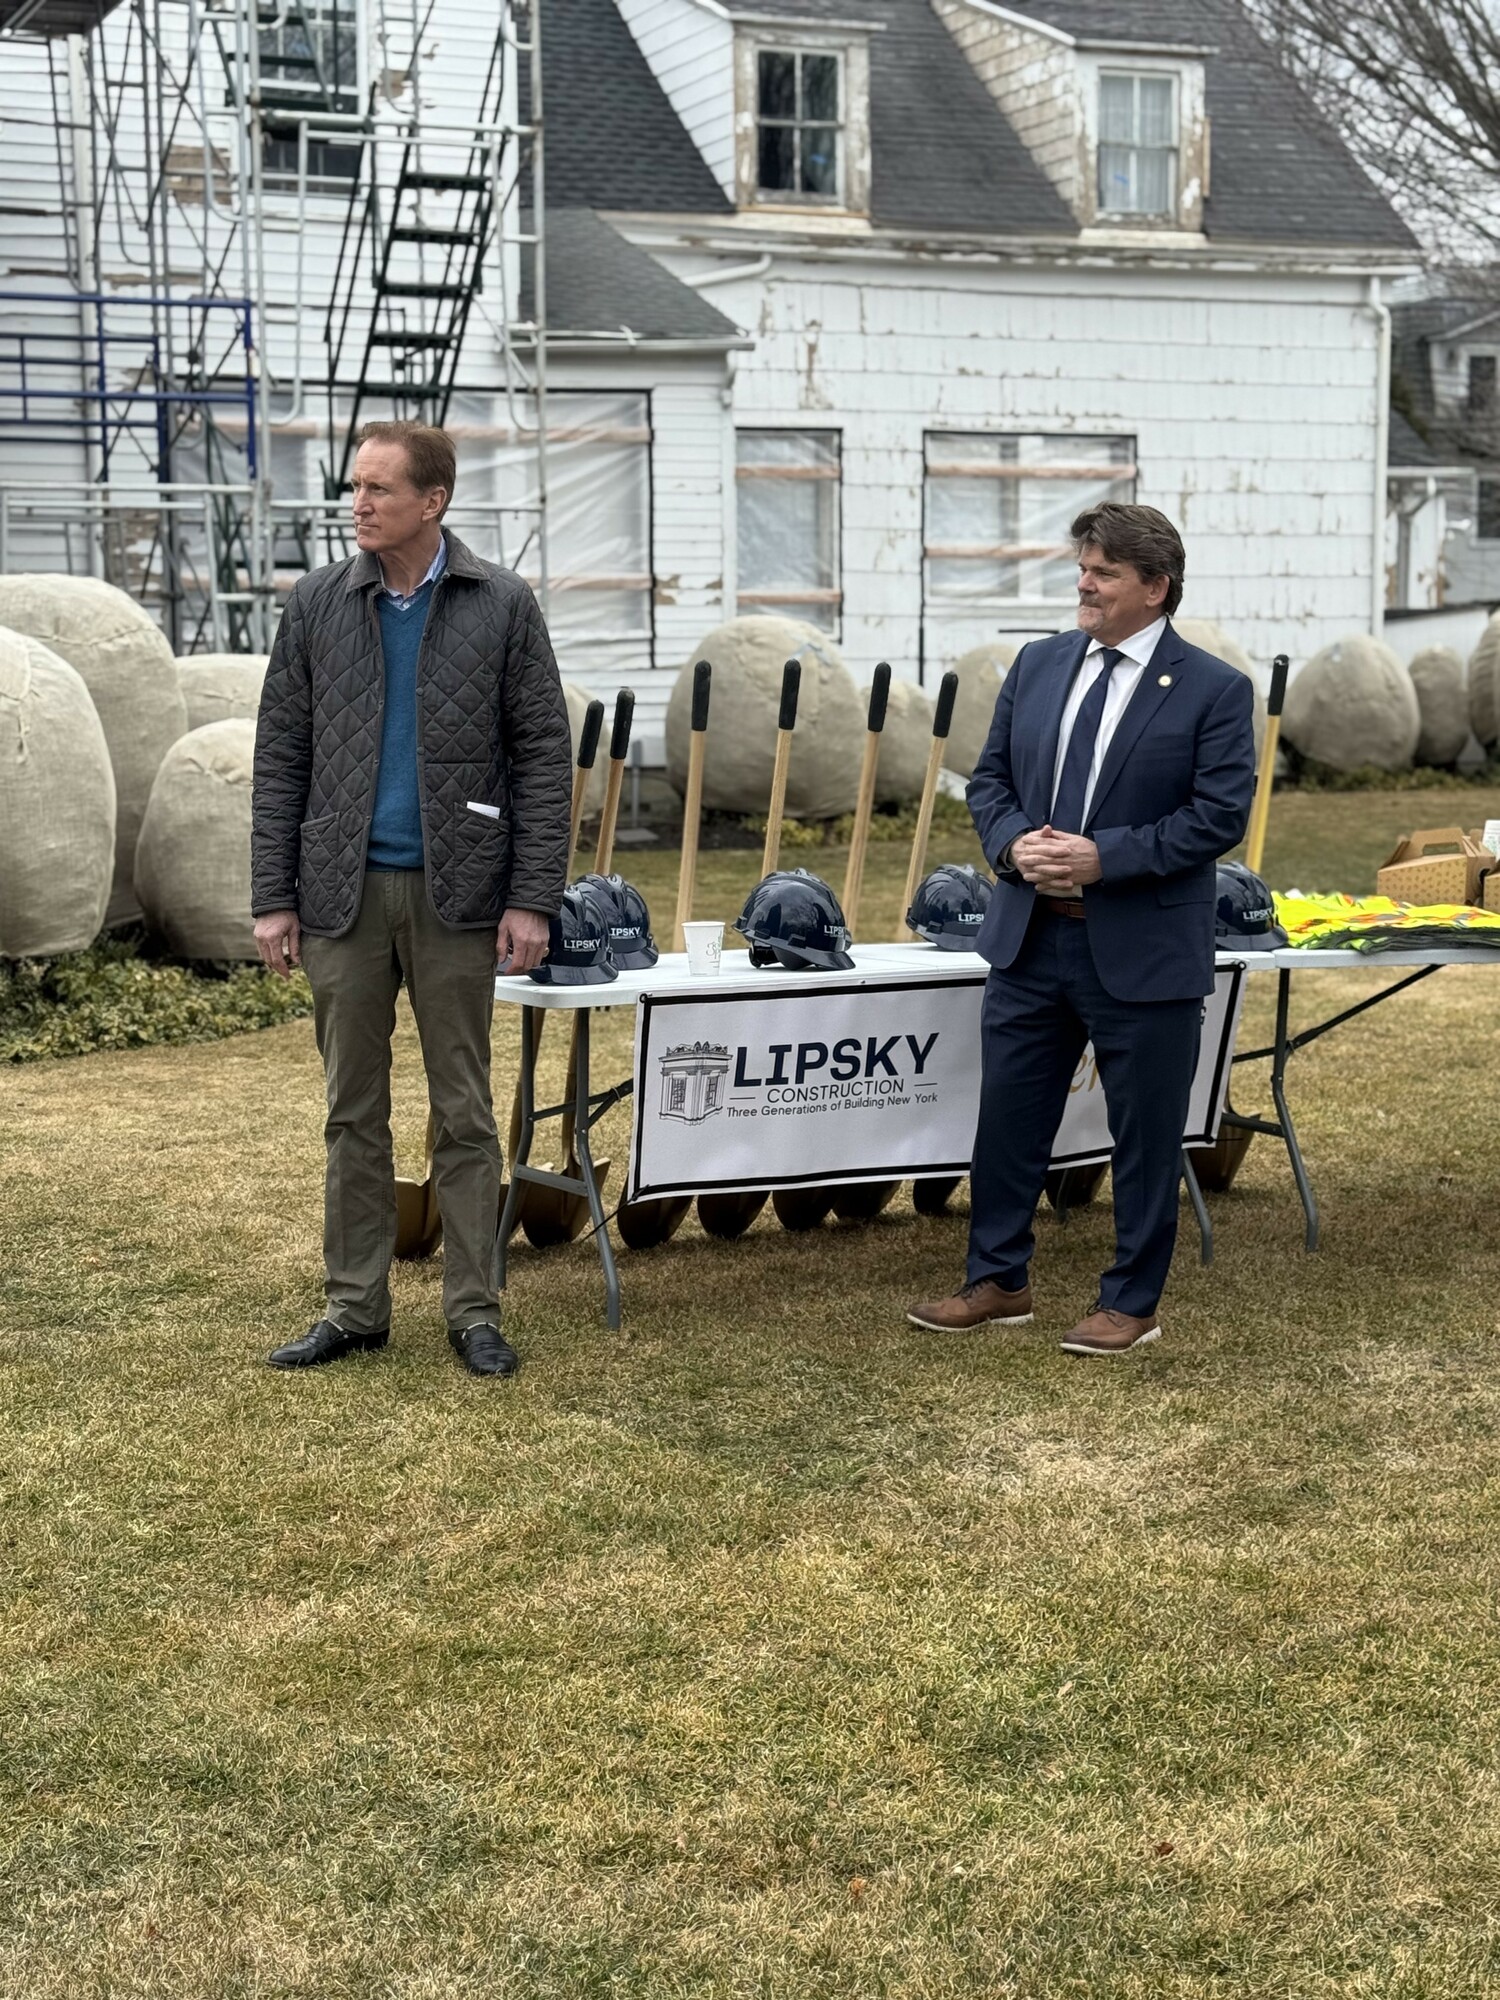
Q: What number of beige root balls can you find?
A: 12